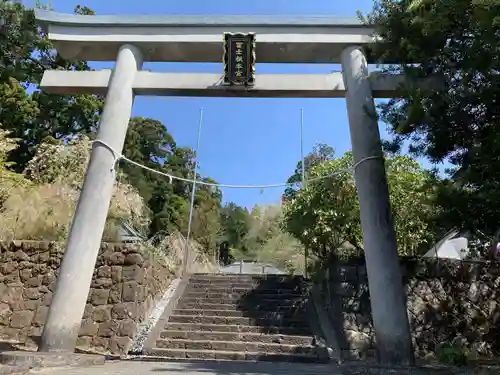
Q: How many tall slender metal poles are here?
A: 2